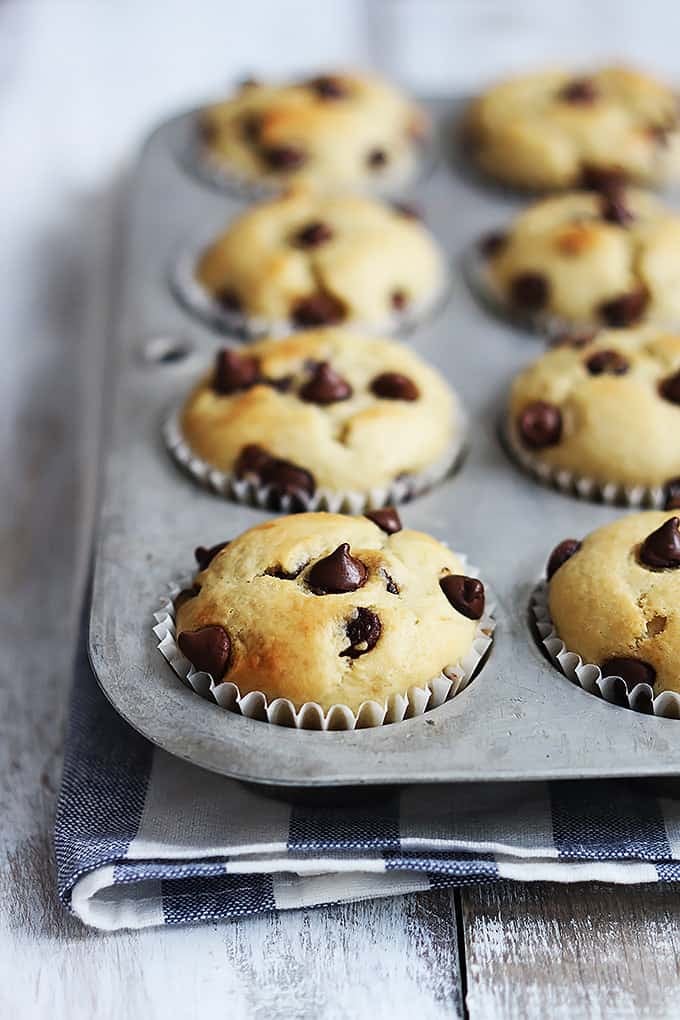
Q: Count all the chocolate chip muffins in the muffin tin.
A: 8